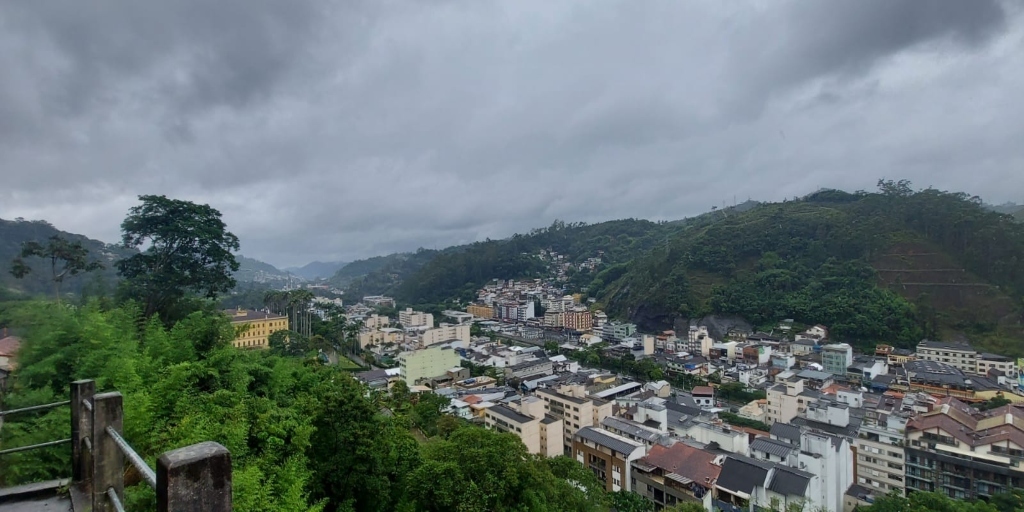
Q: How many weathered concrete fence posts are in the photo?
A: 3